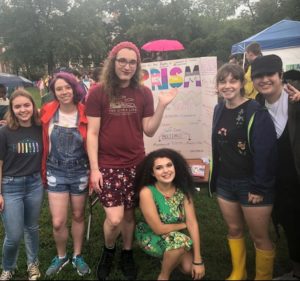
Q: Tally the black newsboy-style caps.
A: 1